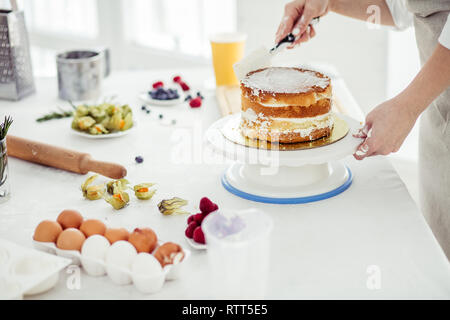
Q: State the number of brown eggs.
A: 7